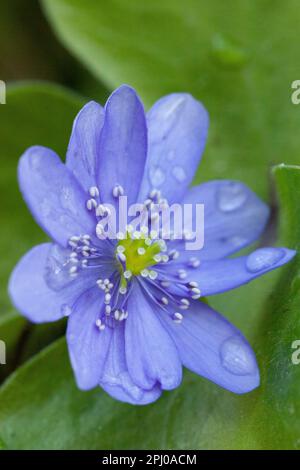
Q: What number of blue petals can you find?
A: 11